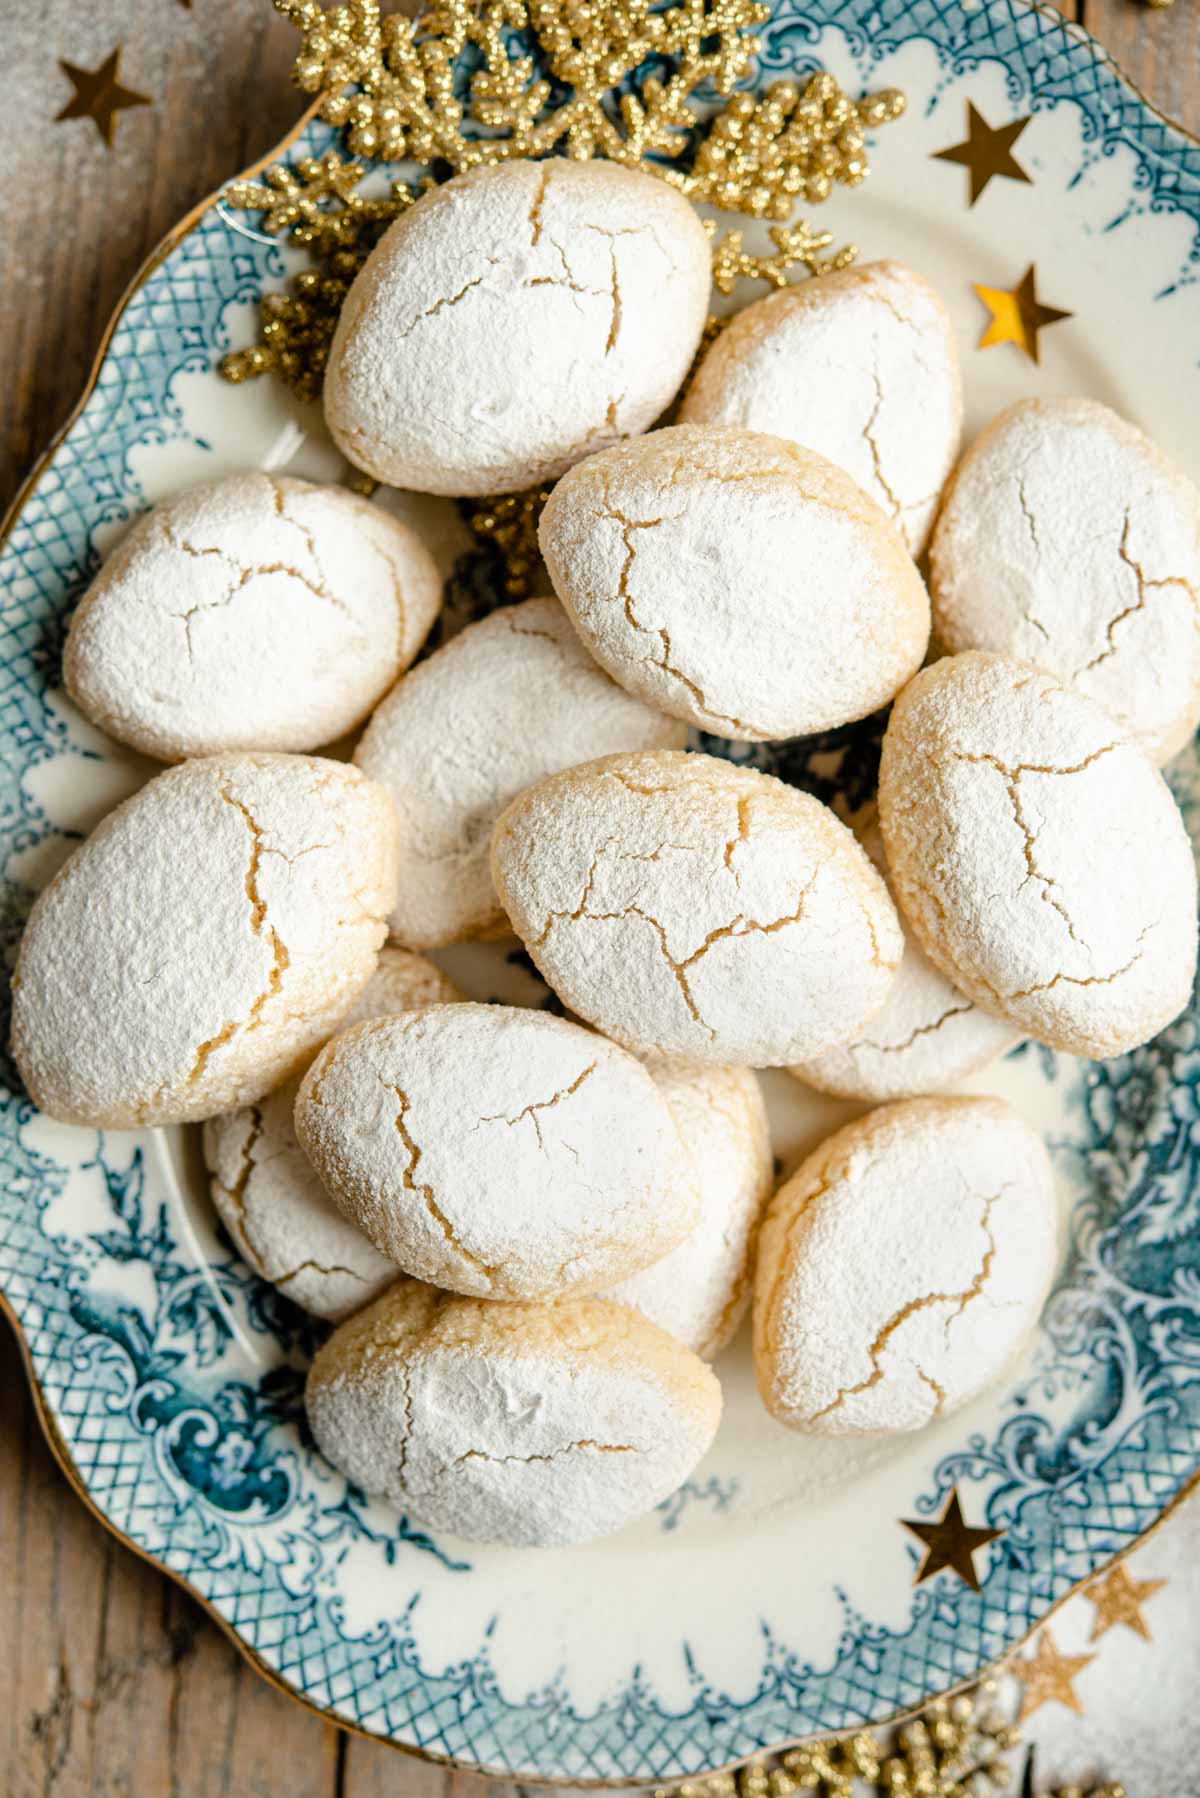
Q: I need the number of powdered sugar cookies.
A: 15